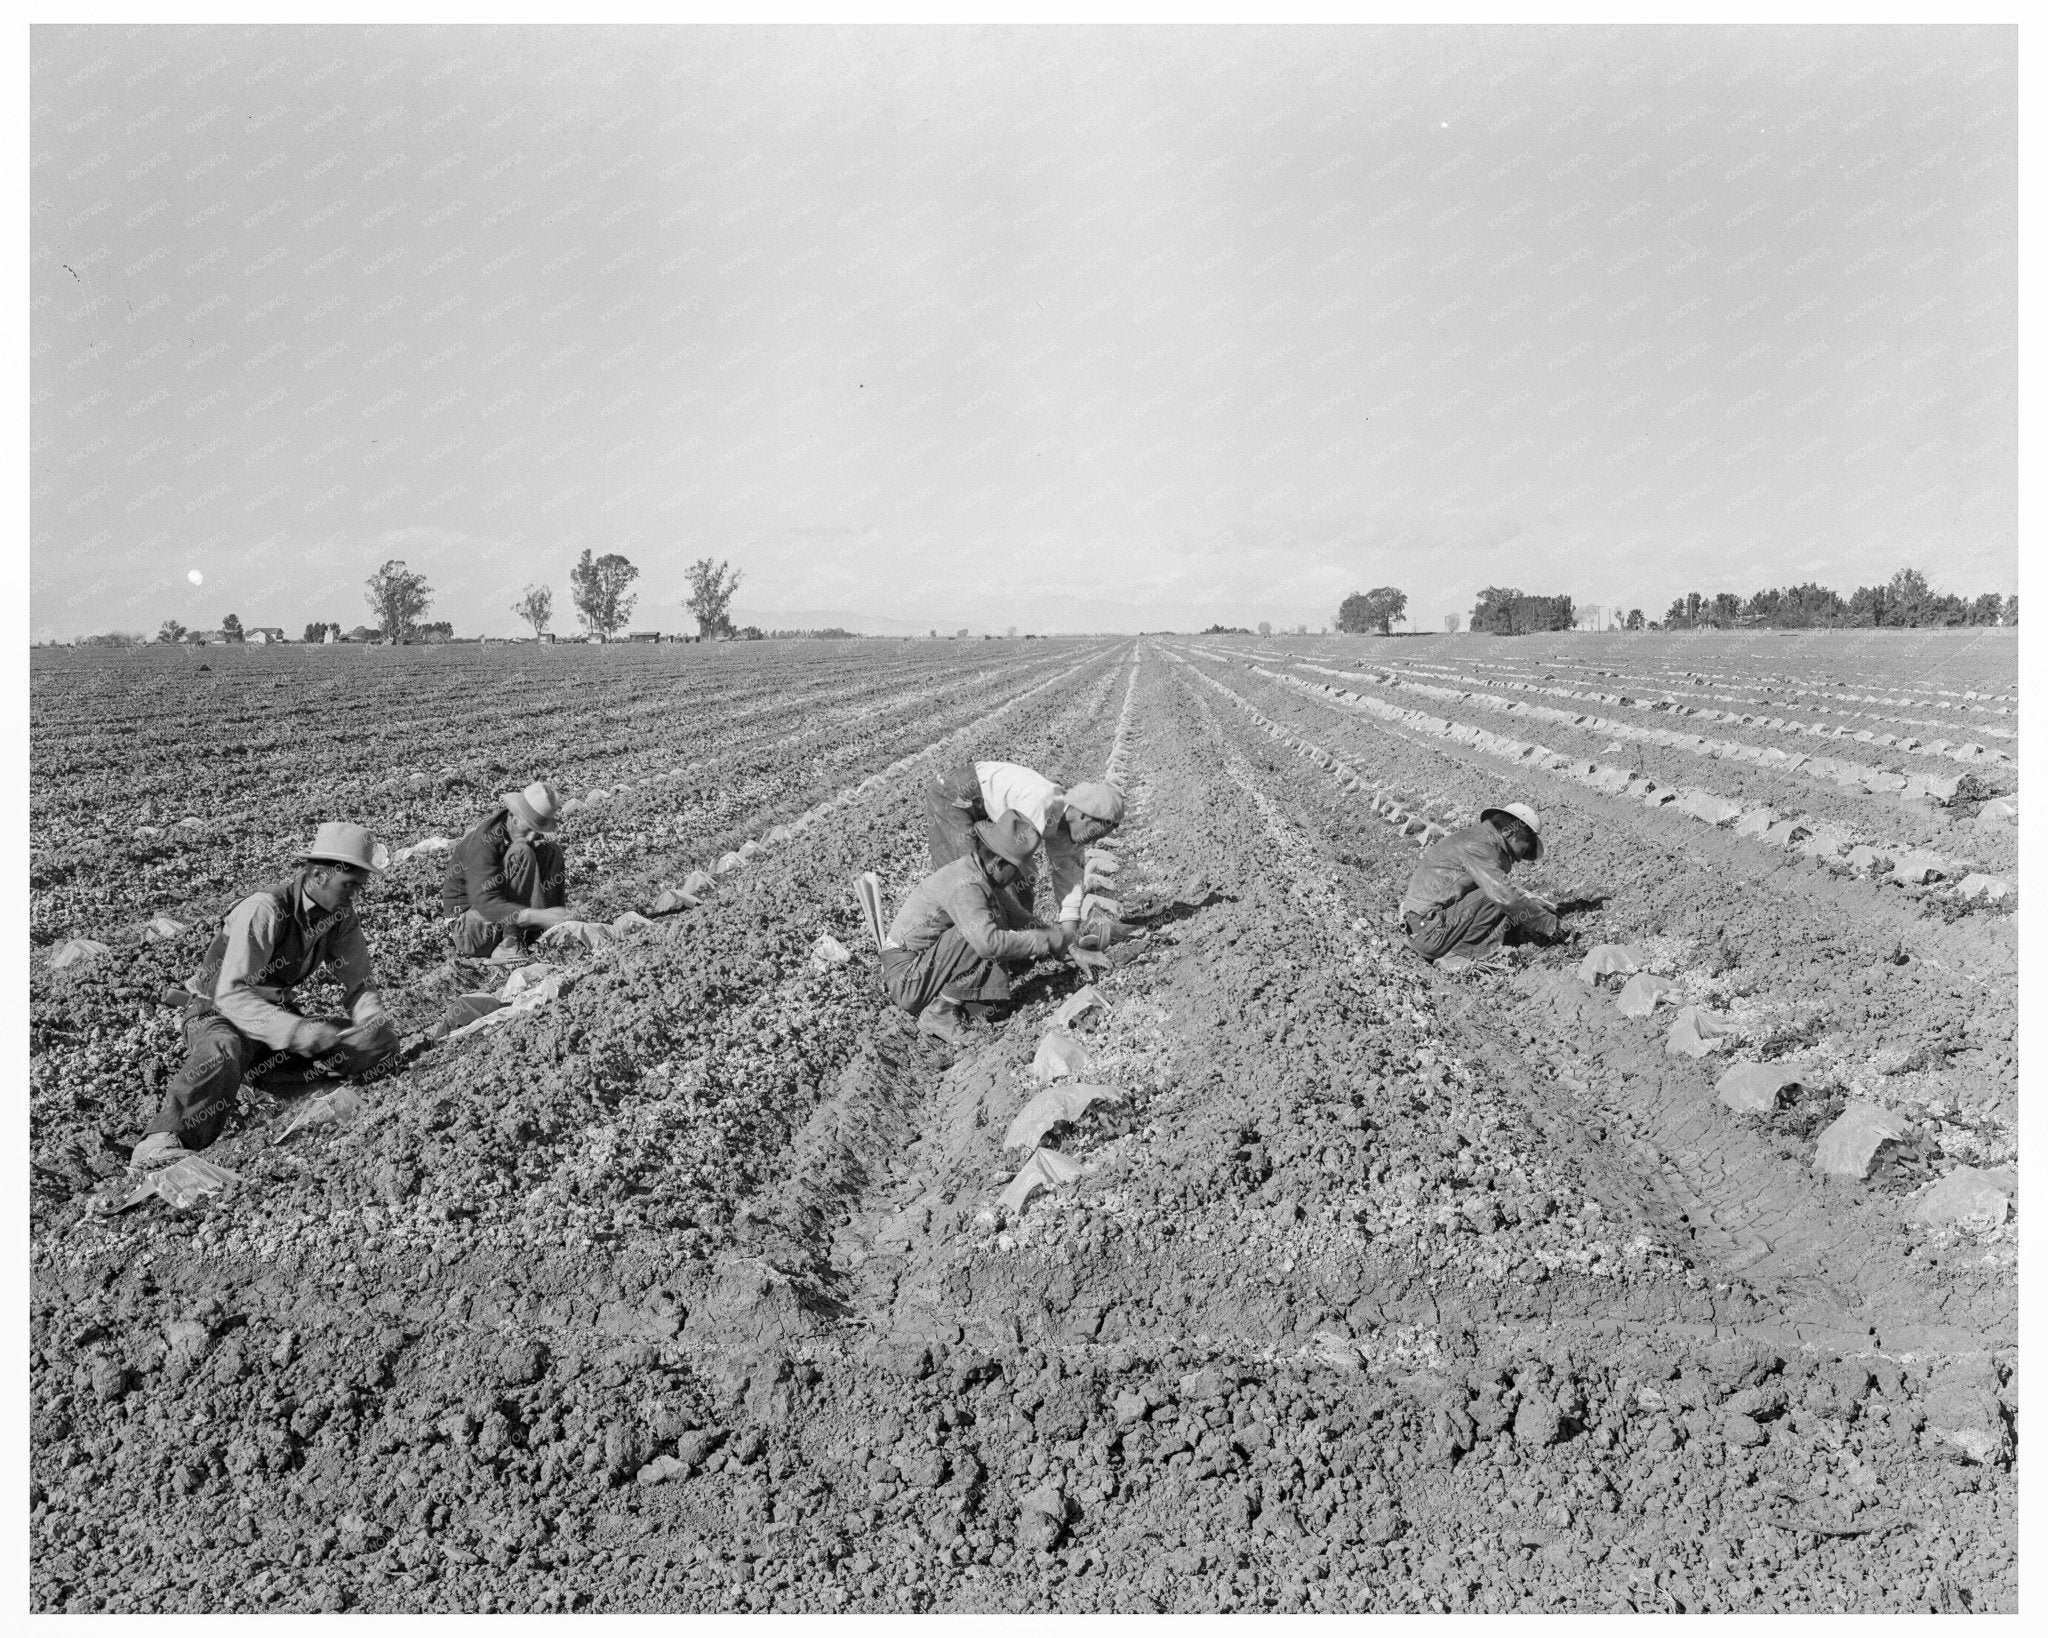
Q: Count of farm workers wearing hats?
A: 5